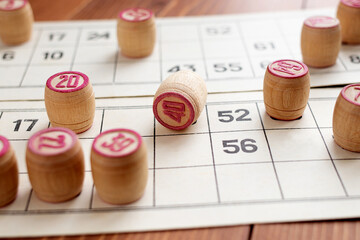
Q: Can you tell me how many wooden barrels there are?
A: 11